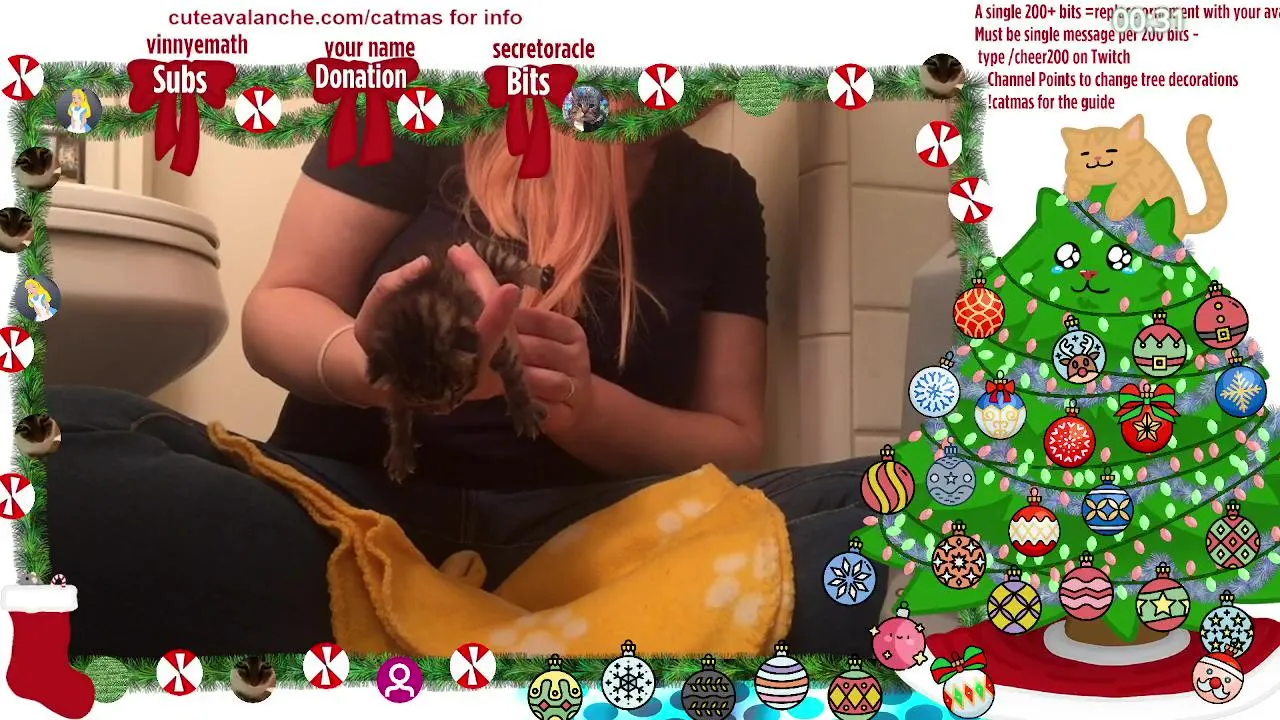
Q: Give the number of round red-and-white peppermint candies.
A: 12